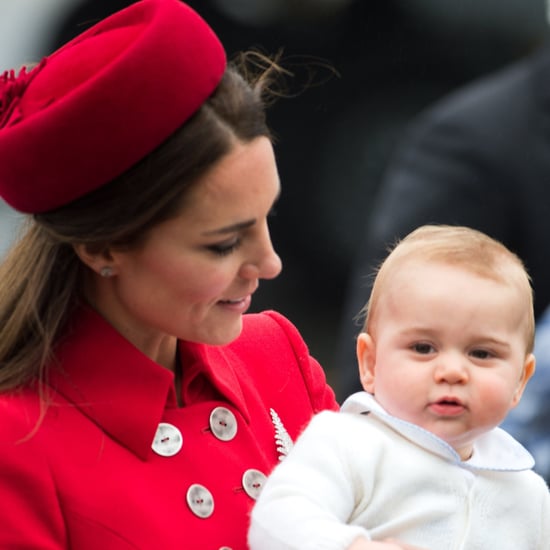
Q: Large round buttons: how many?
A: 4